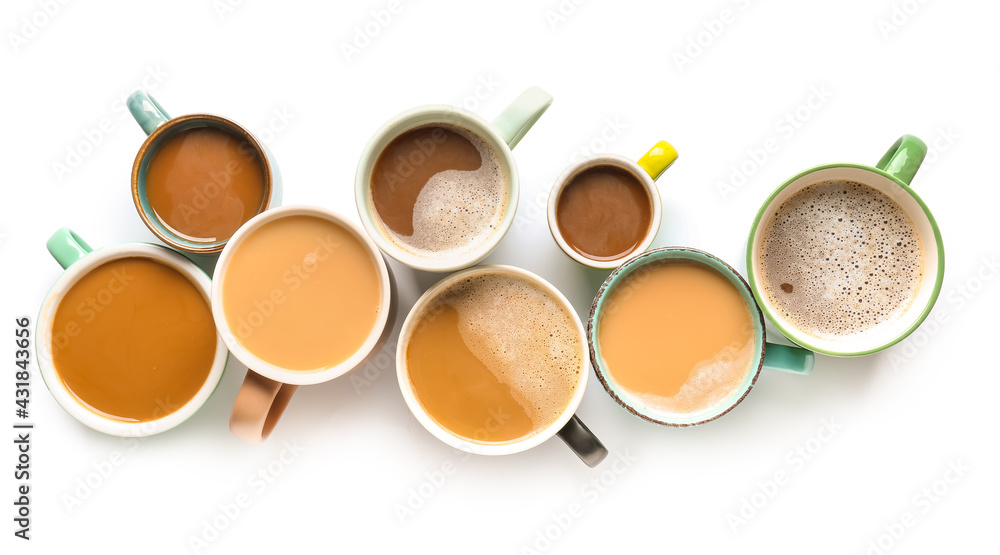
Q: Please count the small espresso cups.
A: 1